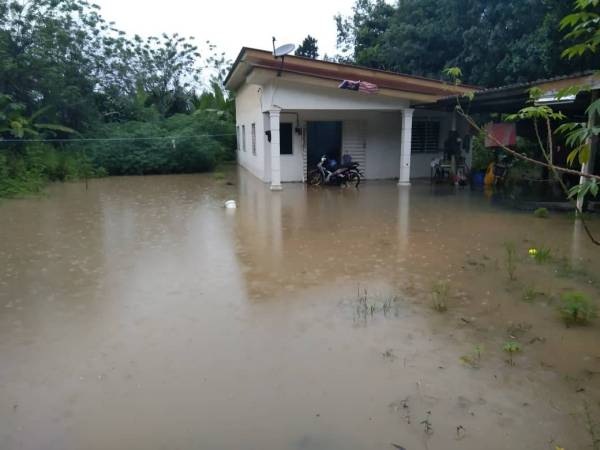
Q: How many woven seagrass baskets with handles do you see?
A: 0